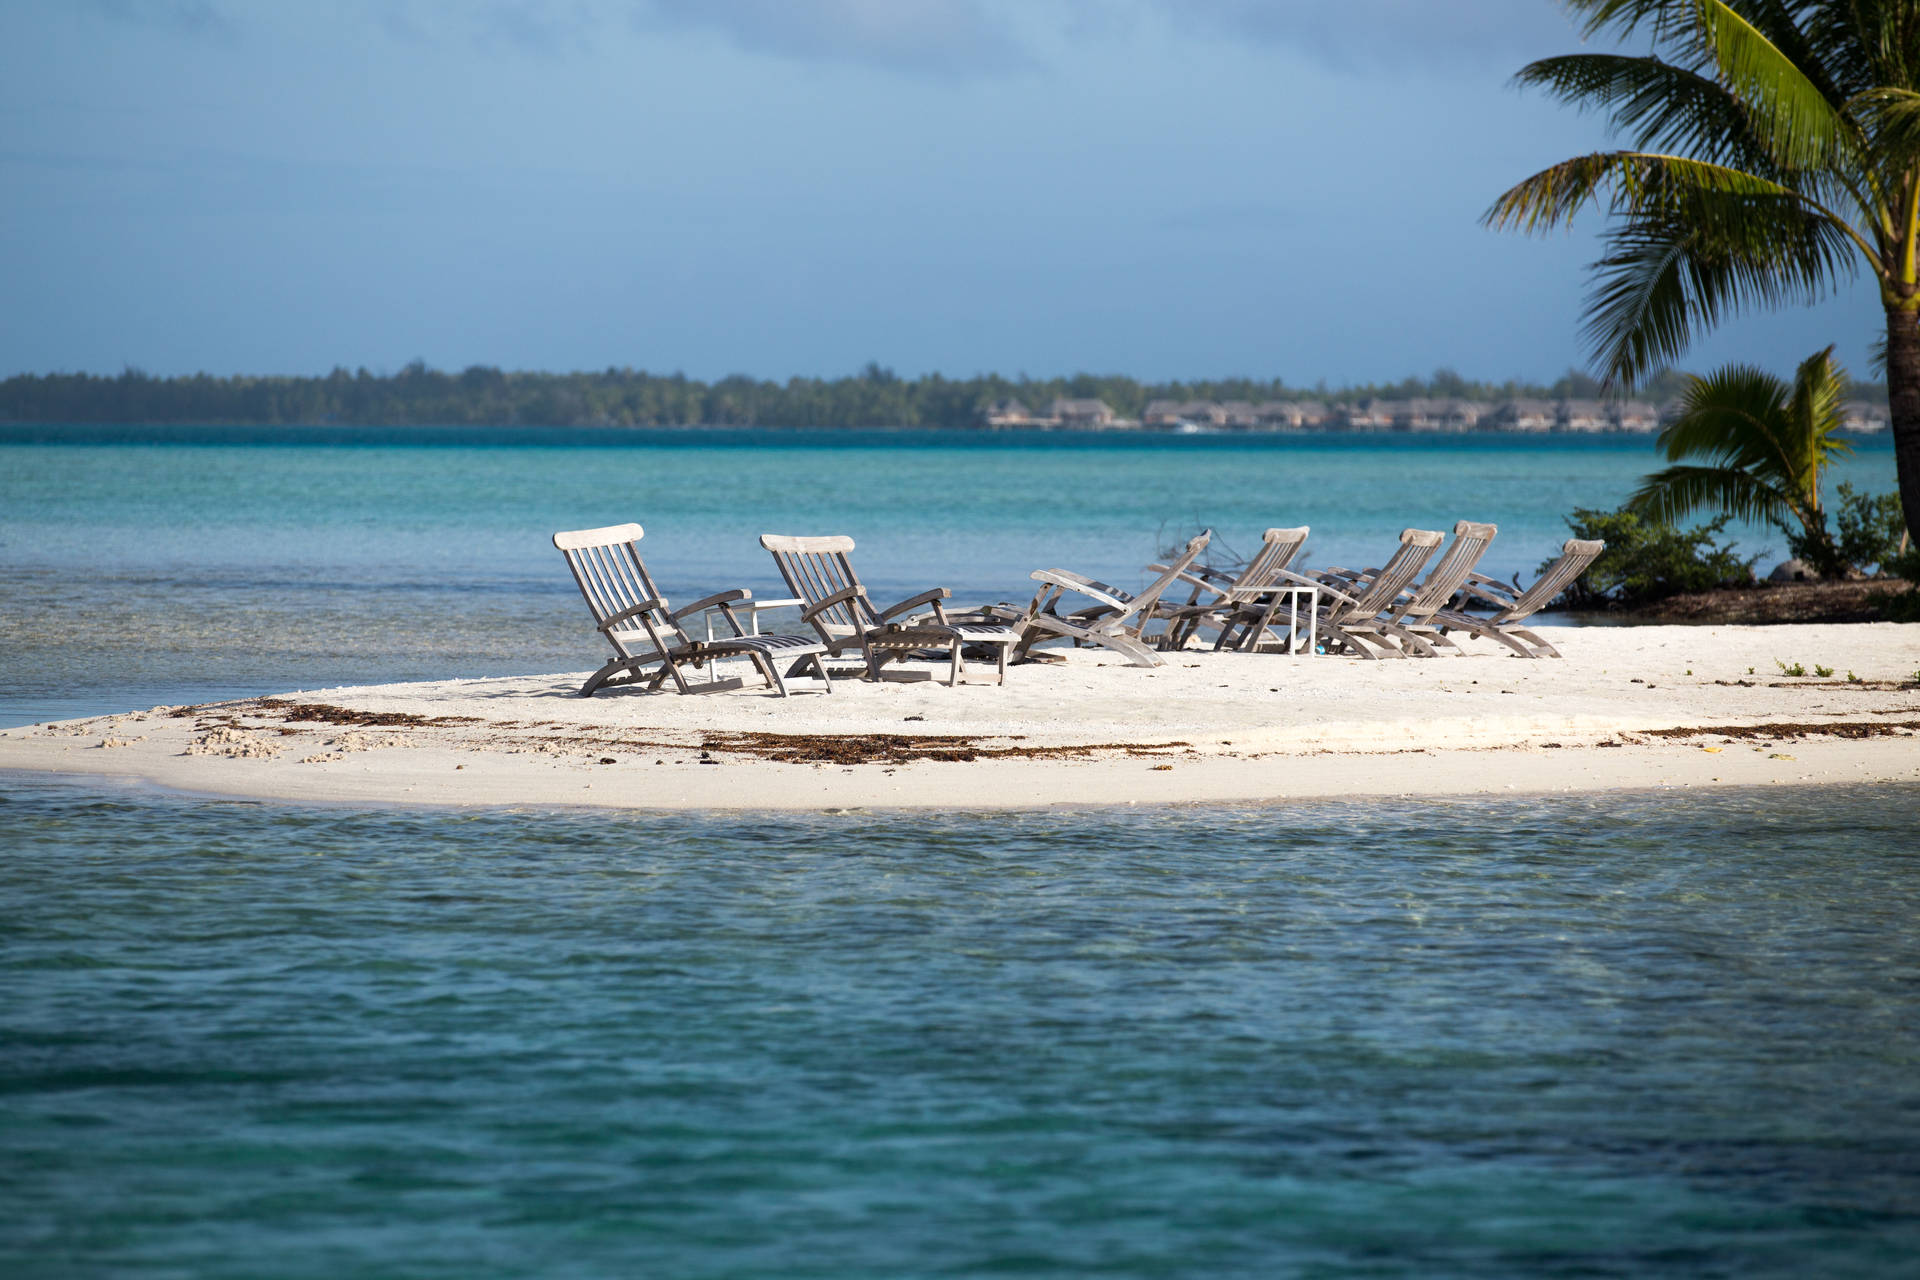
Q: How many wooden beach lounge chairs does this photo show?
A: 7